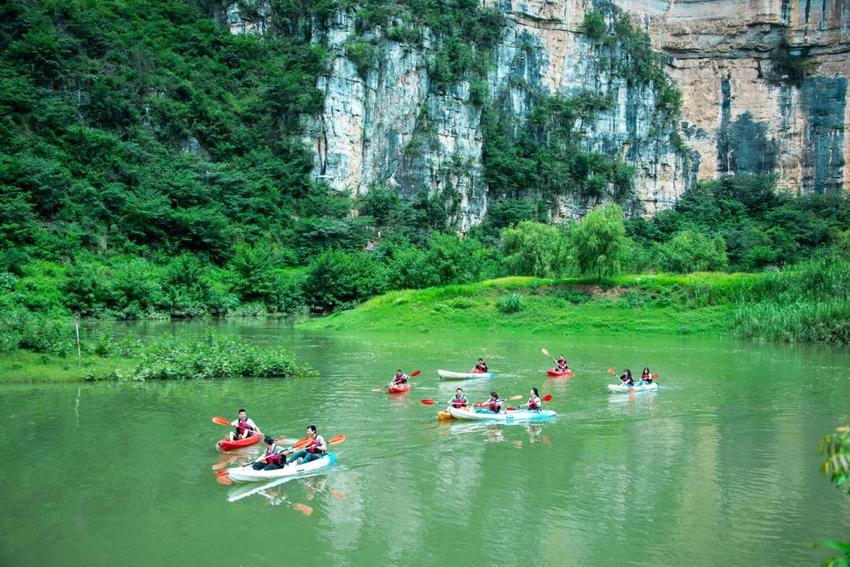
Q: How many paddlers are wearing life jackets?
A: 11